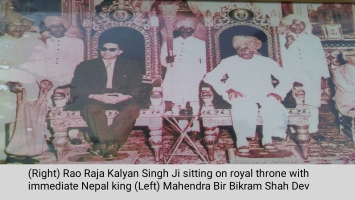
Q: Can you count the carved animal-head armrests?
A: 4